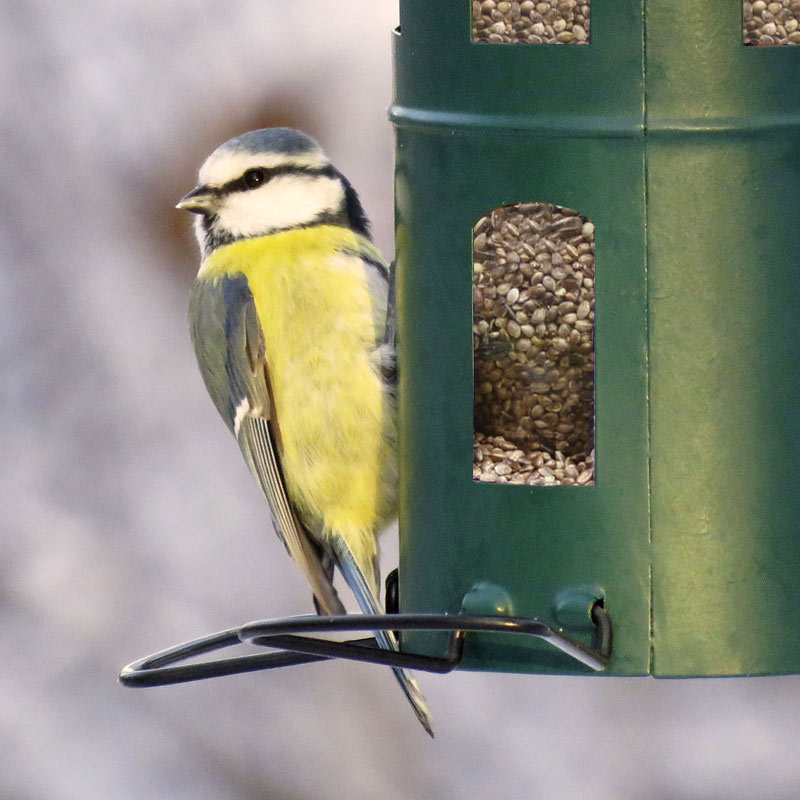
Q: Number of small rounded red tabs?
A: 0